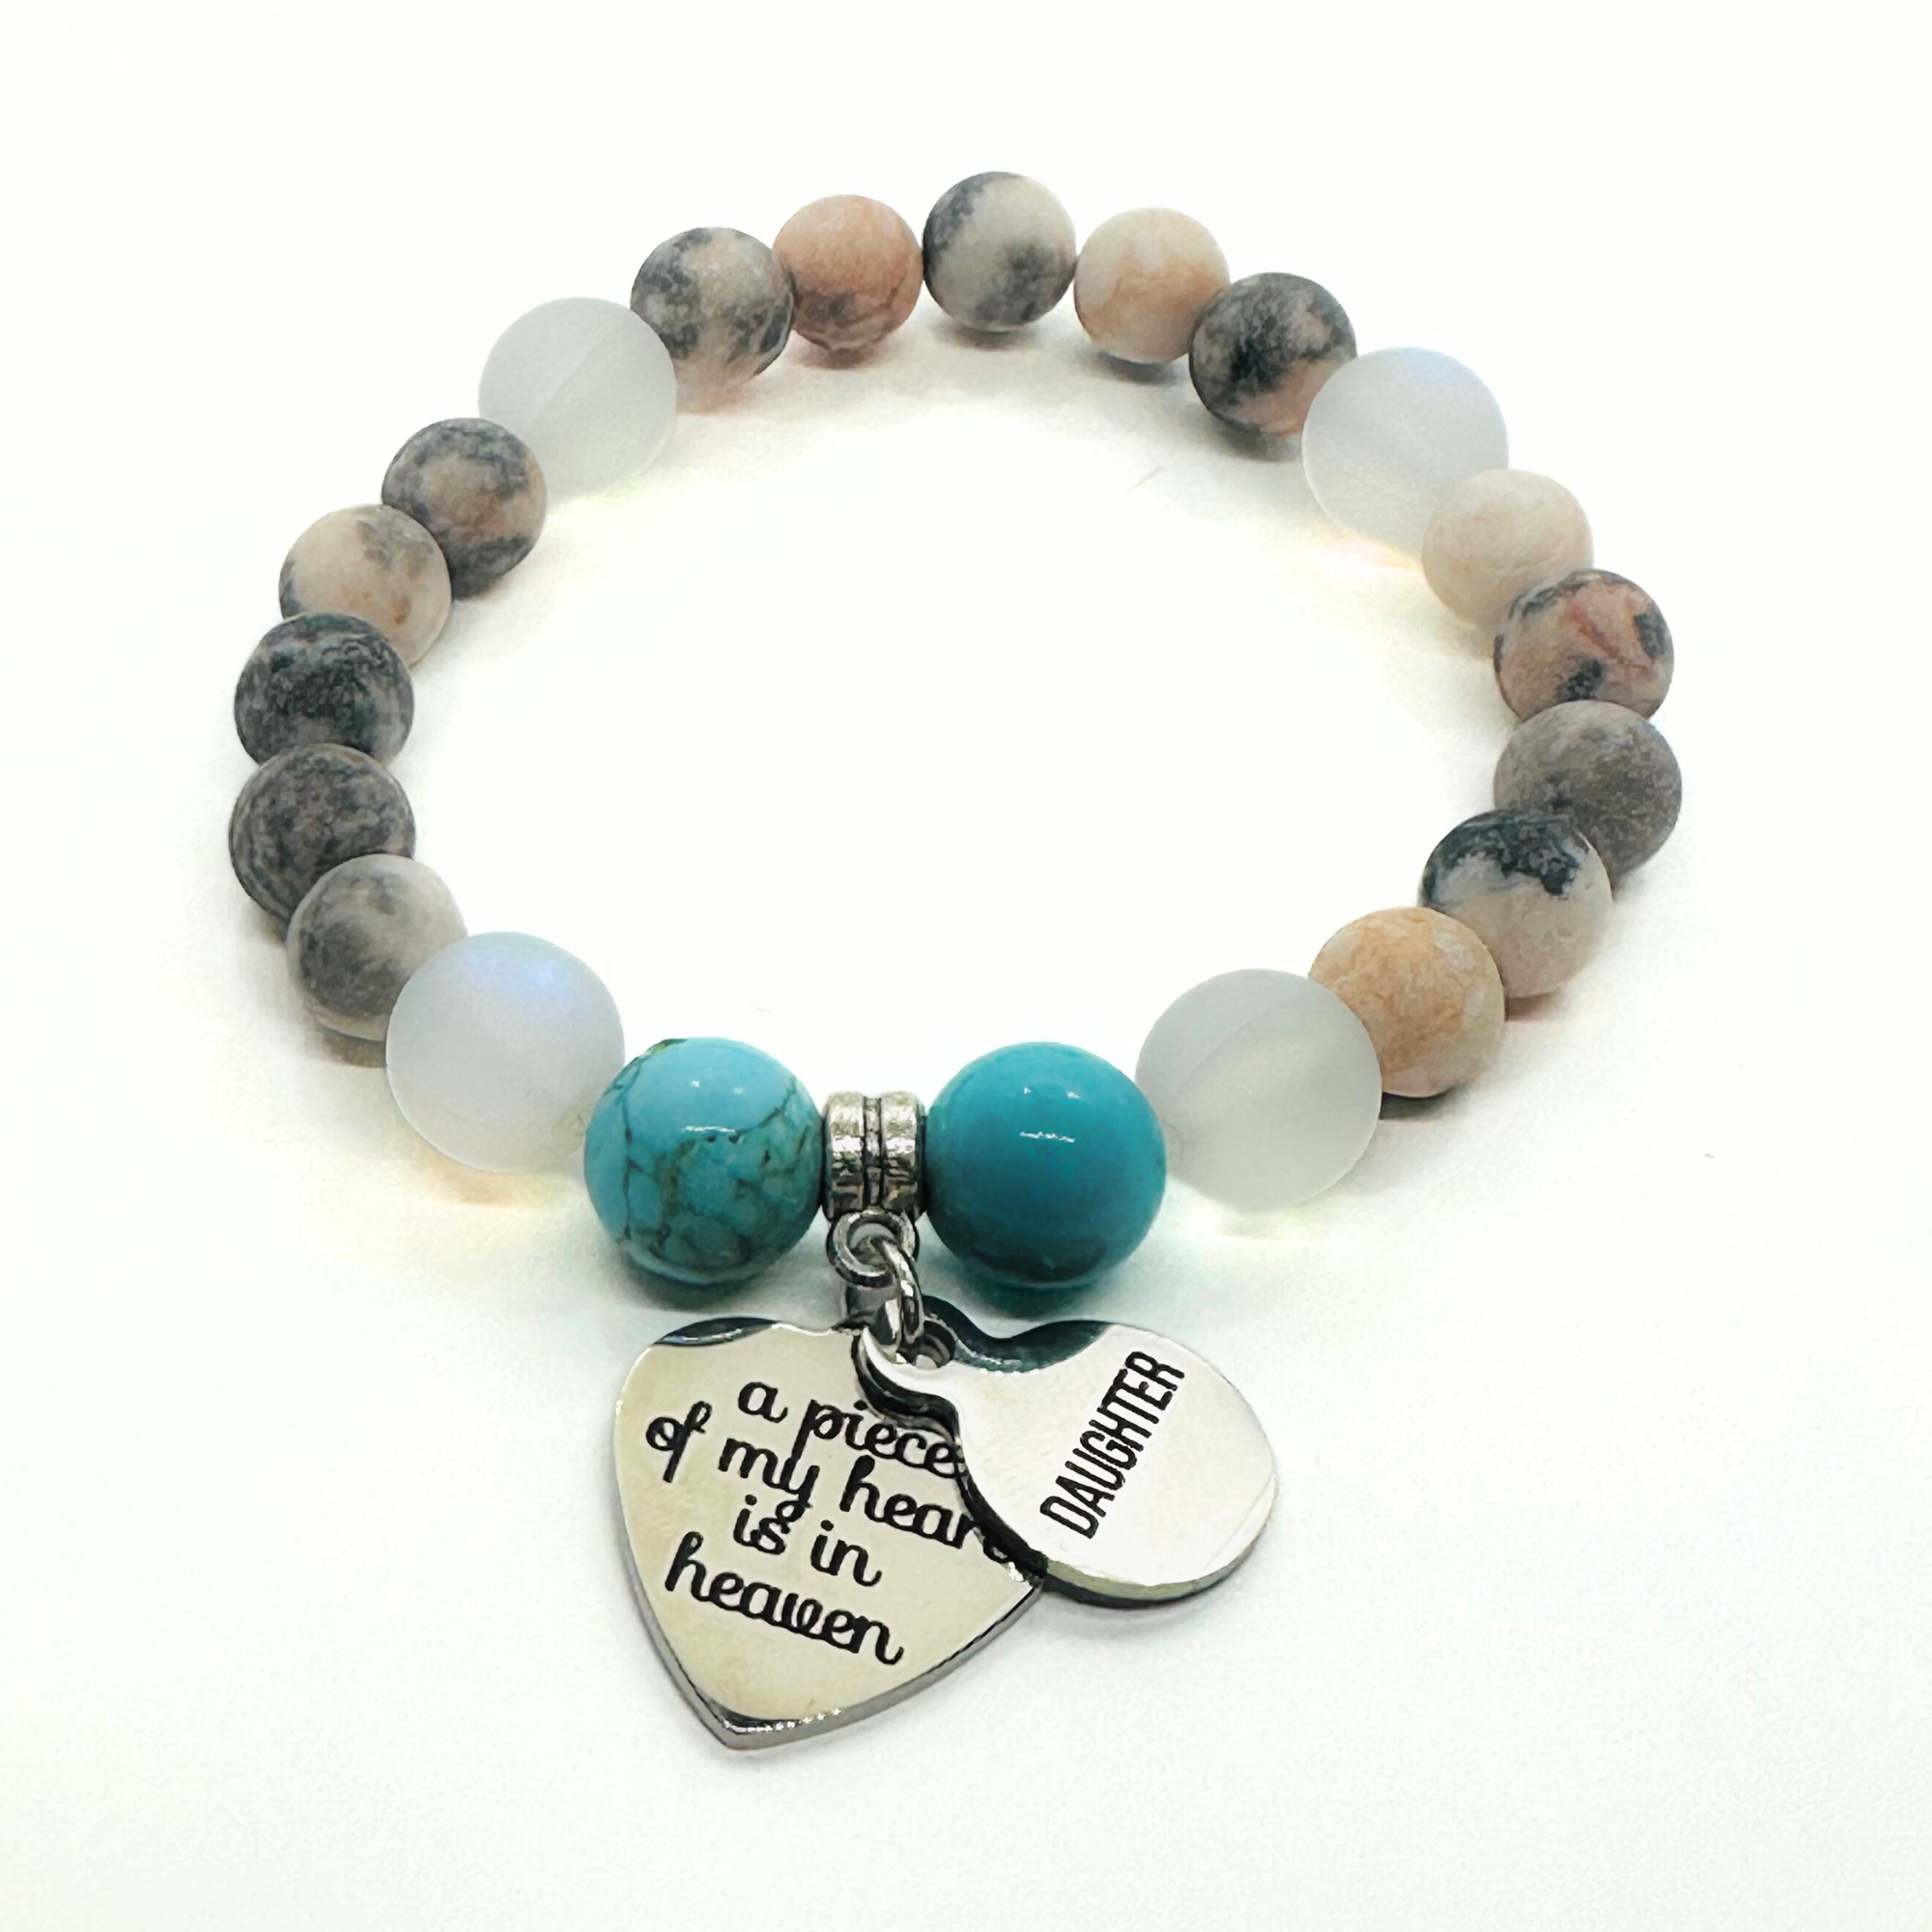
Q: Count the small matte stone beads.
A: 15